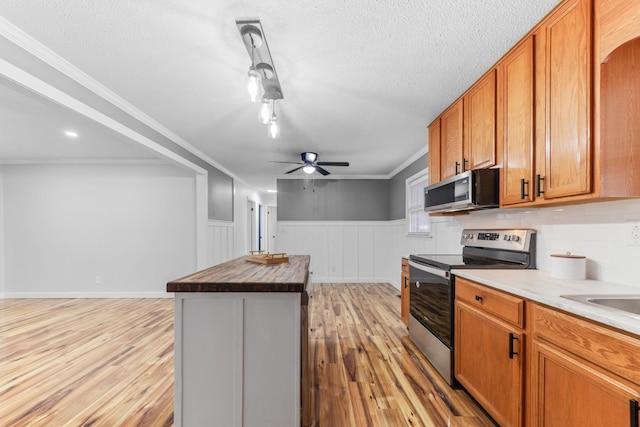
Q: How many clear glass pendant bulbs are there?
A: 3